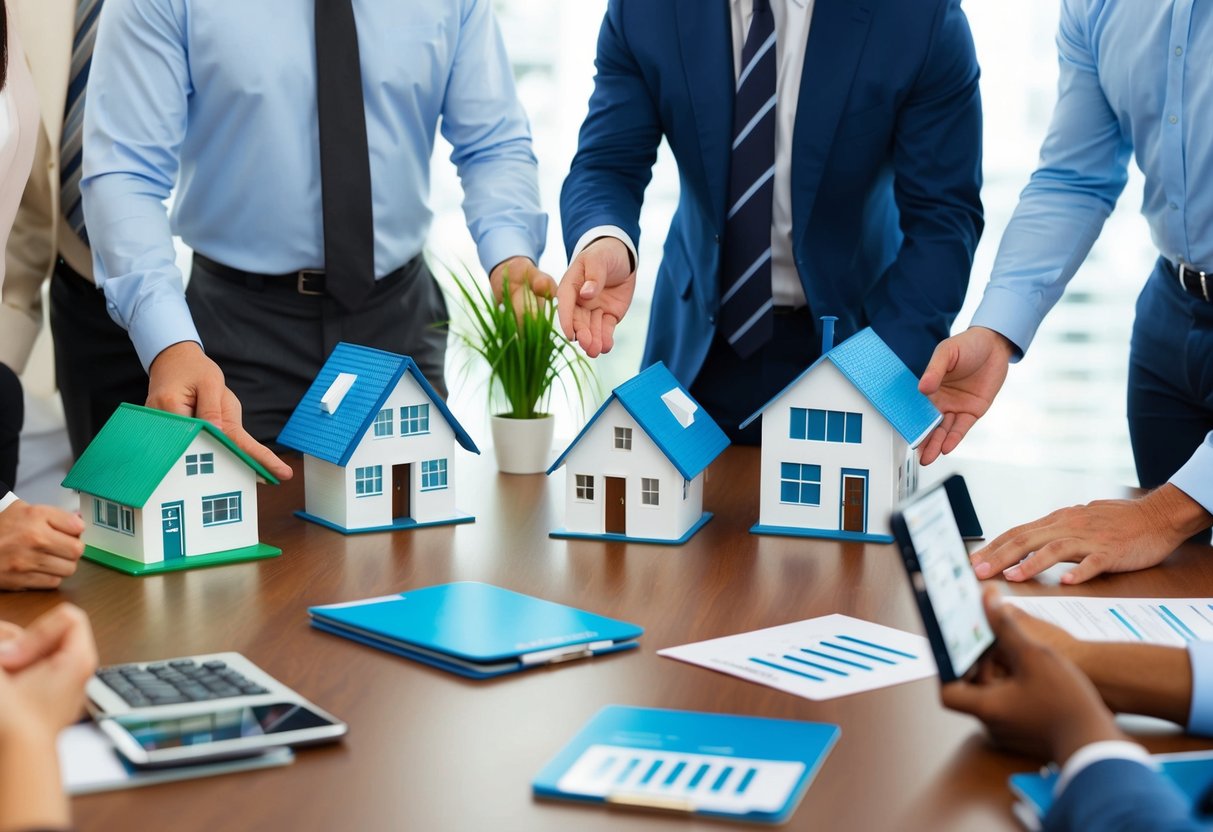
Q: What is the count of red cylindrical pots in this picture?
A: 0